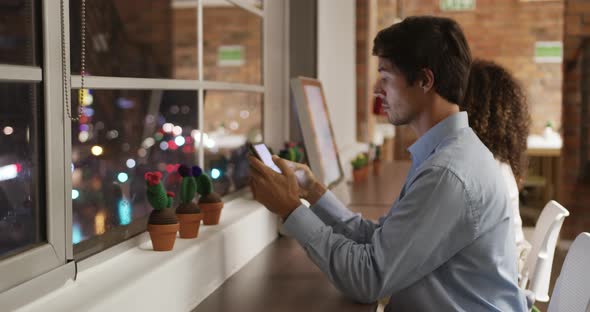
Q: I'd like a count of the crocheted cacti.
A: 3